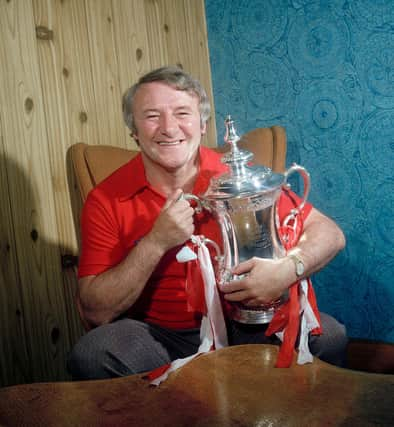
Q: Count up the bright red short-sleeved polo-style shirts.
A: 1